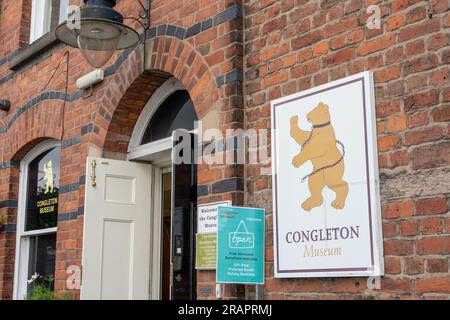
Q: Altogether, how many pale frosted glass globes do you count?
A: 1